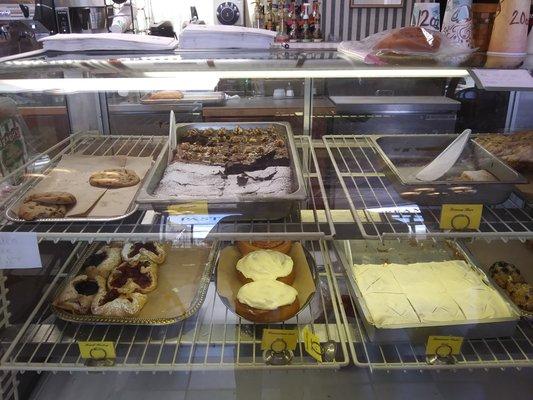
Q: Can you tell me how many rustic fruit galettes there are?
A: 5